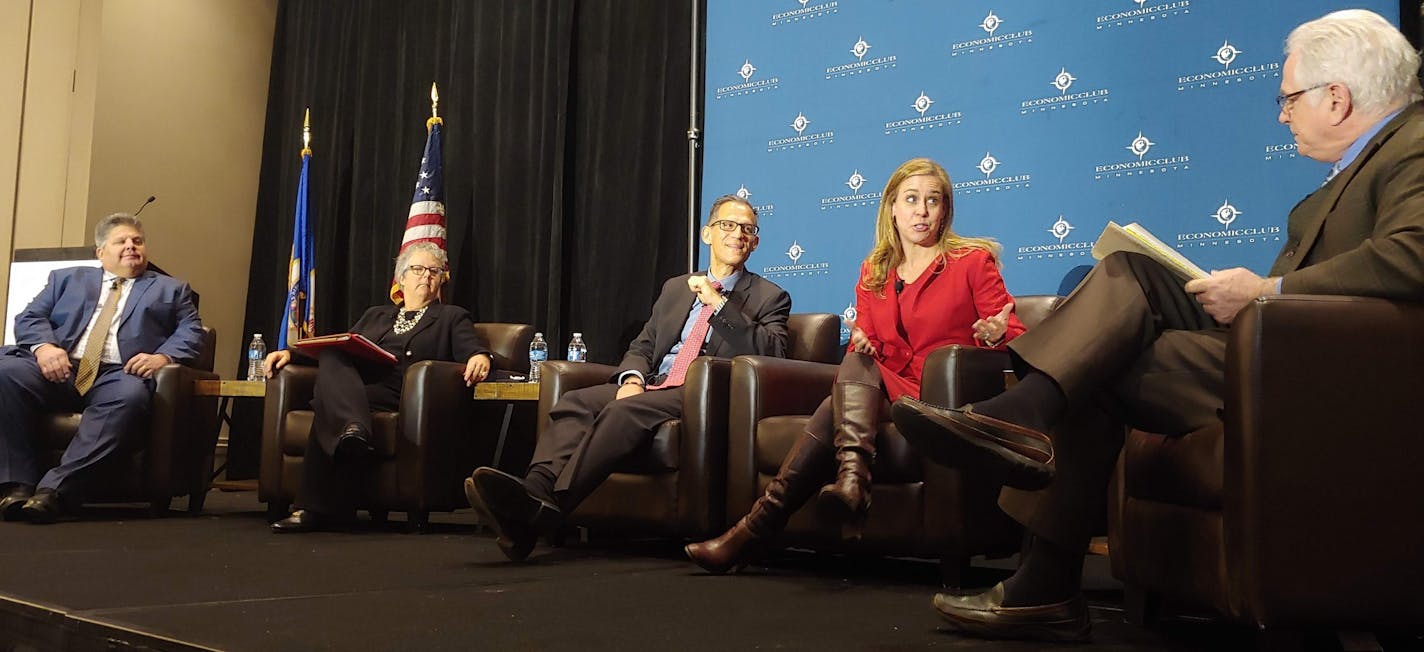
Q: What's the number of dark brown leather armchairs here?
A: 5